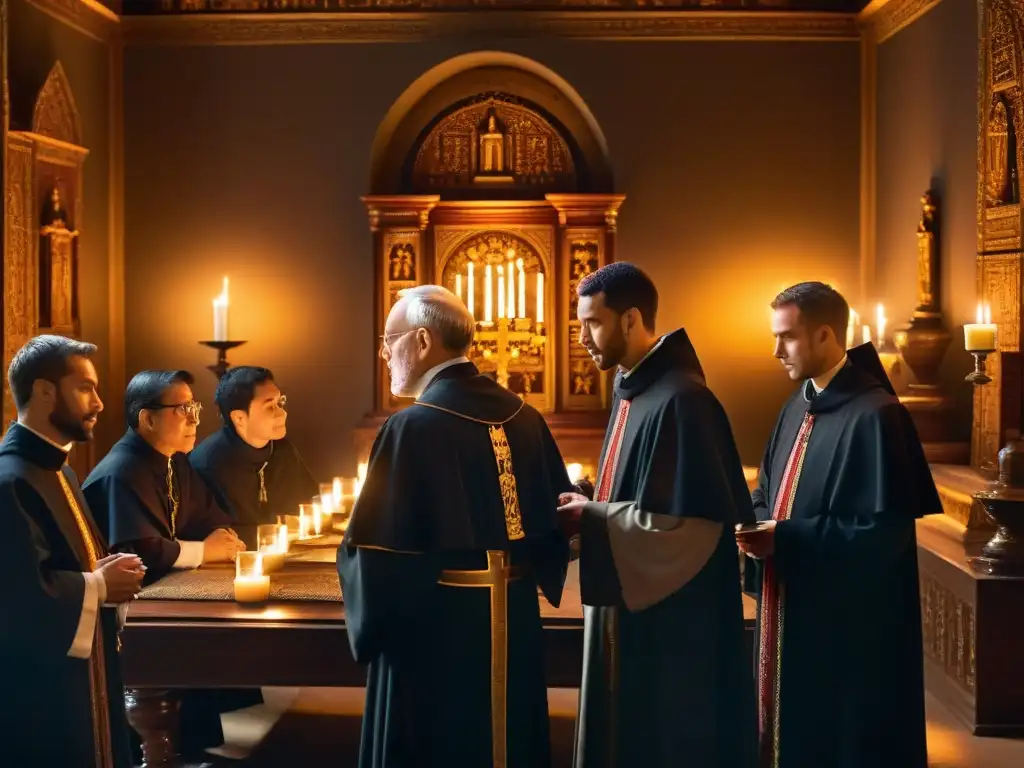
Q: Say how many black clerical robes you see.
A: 6